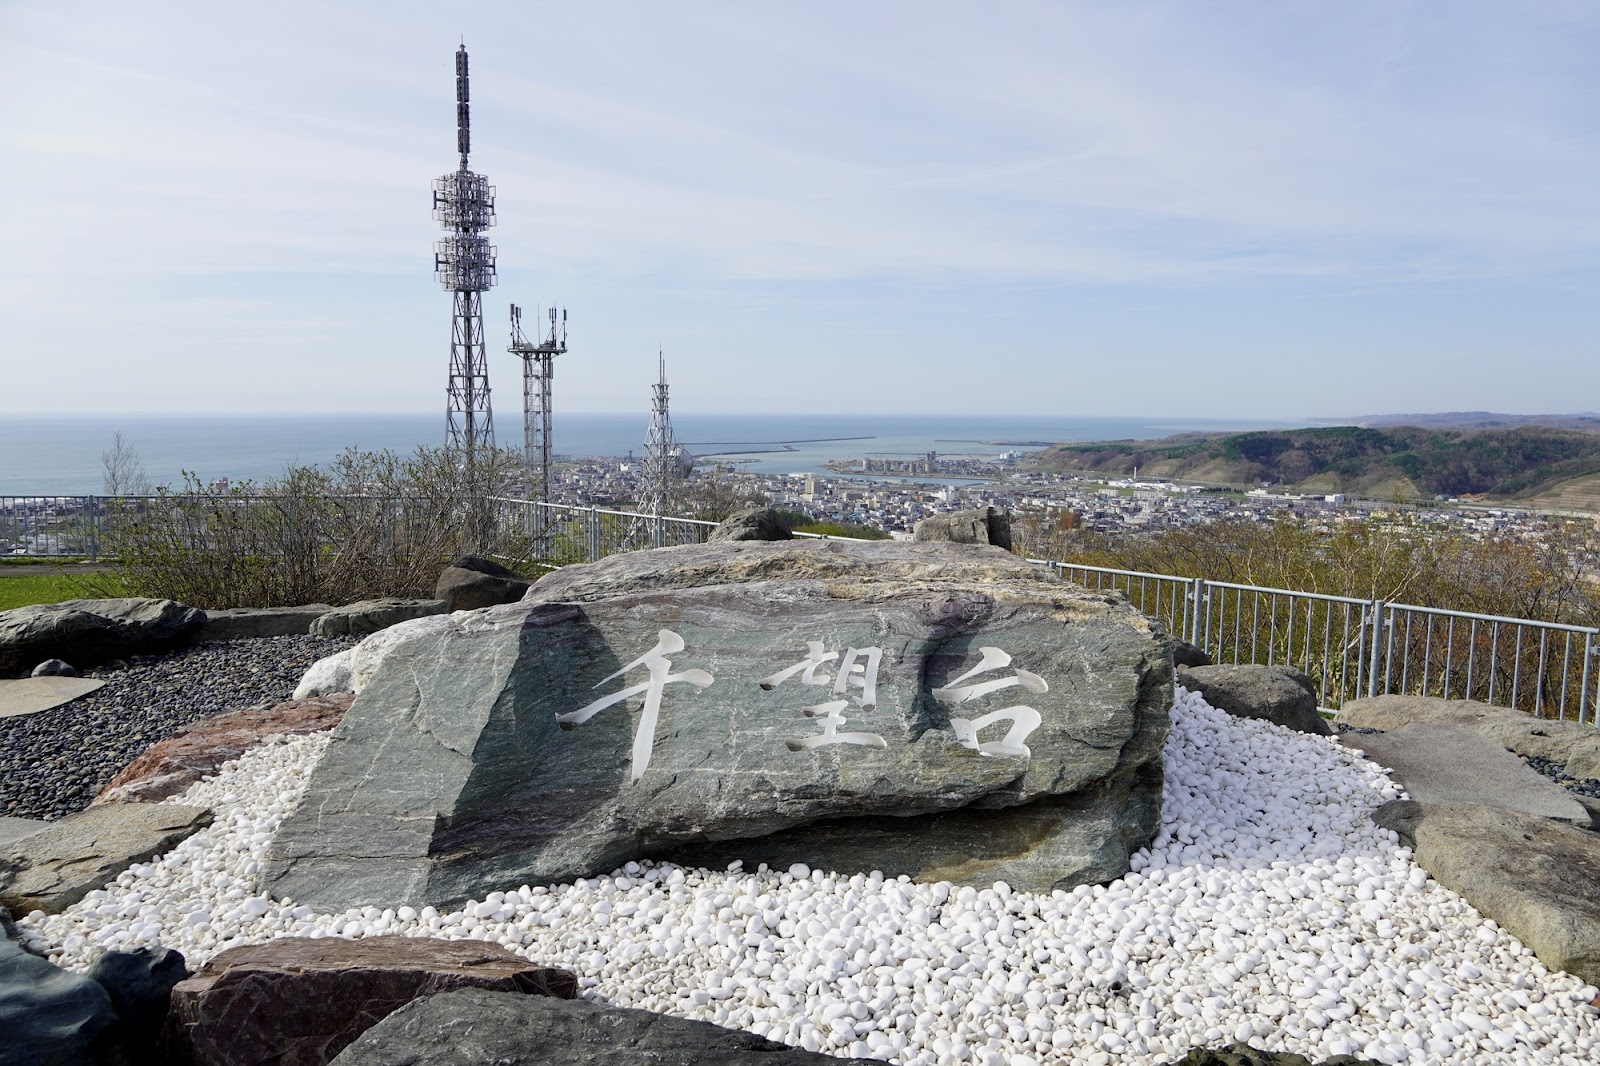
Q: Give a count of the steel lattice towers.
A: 3